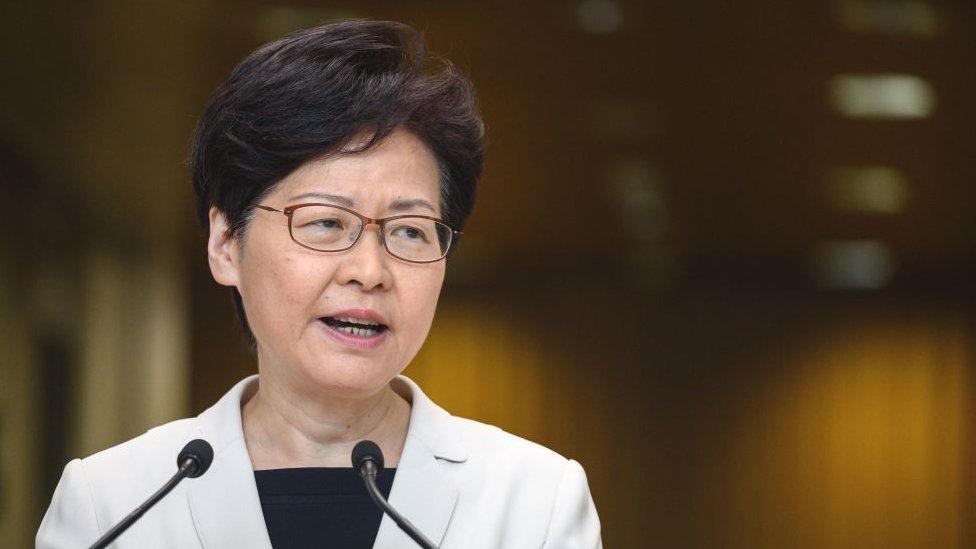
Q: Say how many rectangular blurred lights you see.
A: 4